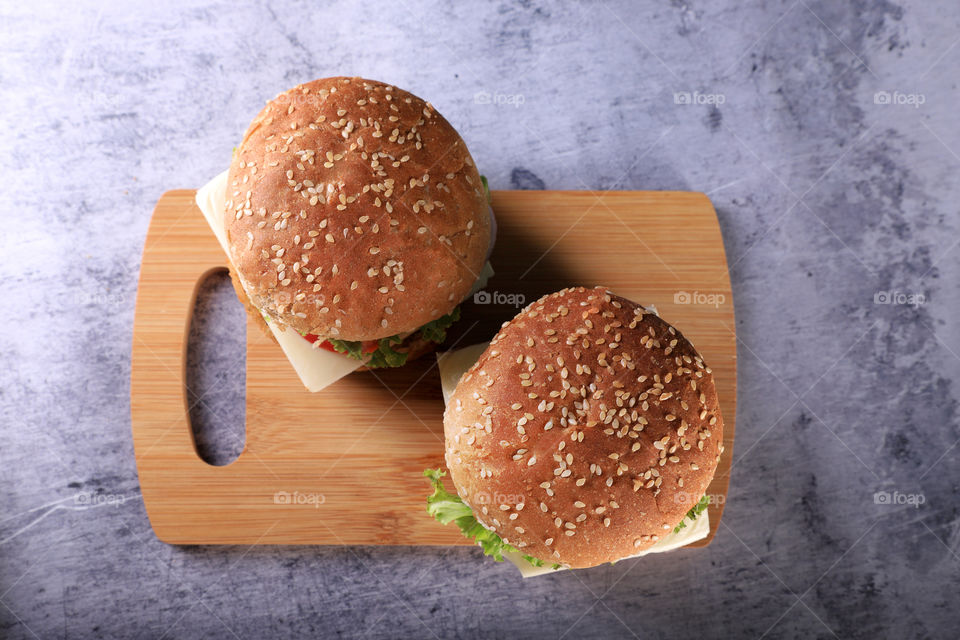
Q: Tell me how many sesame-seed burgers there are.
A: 2